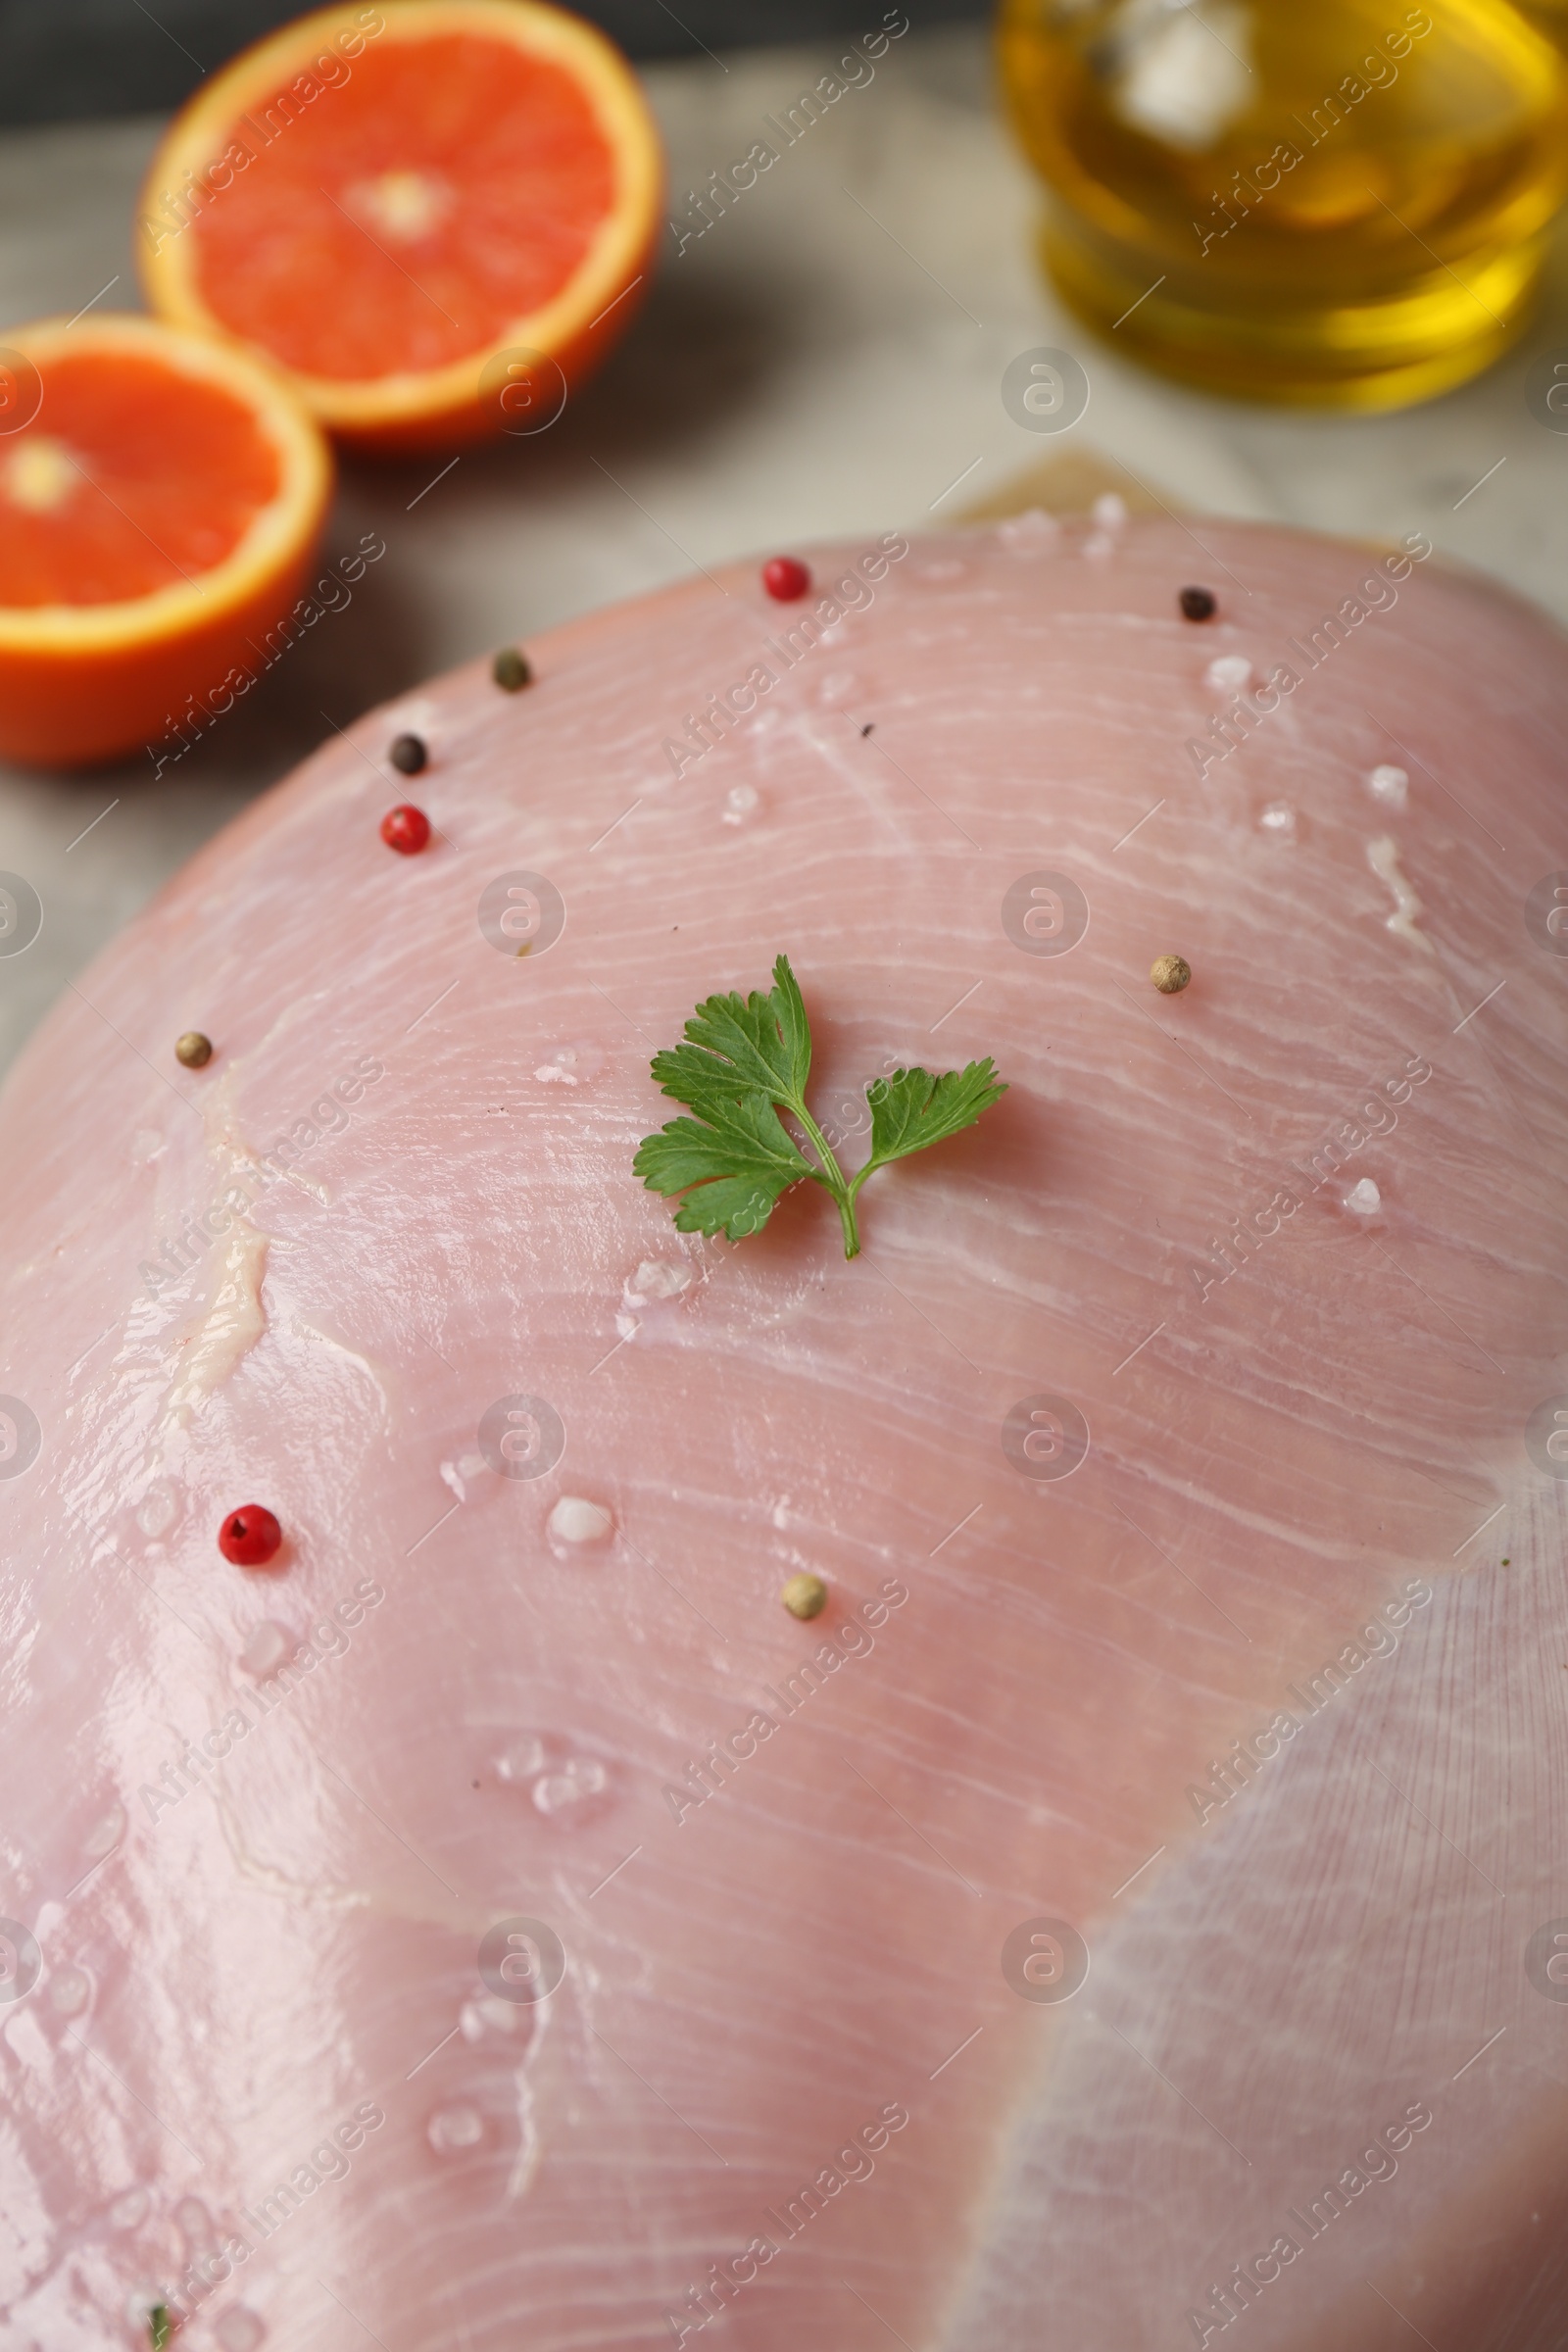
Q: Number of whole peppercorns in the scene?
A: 9